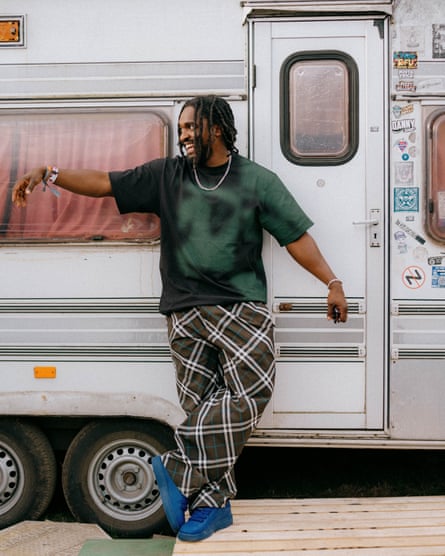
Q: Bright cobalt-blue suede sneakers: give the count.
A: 2